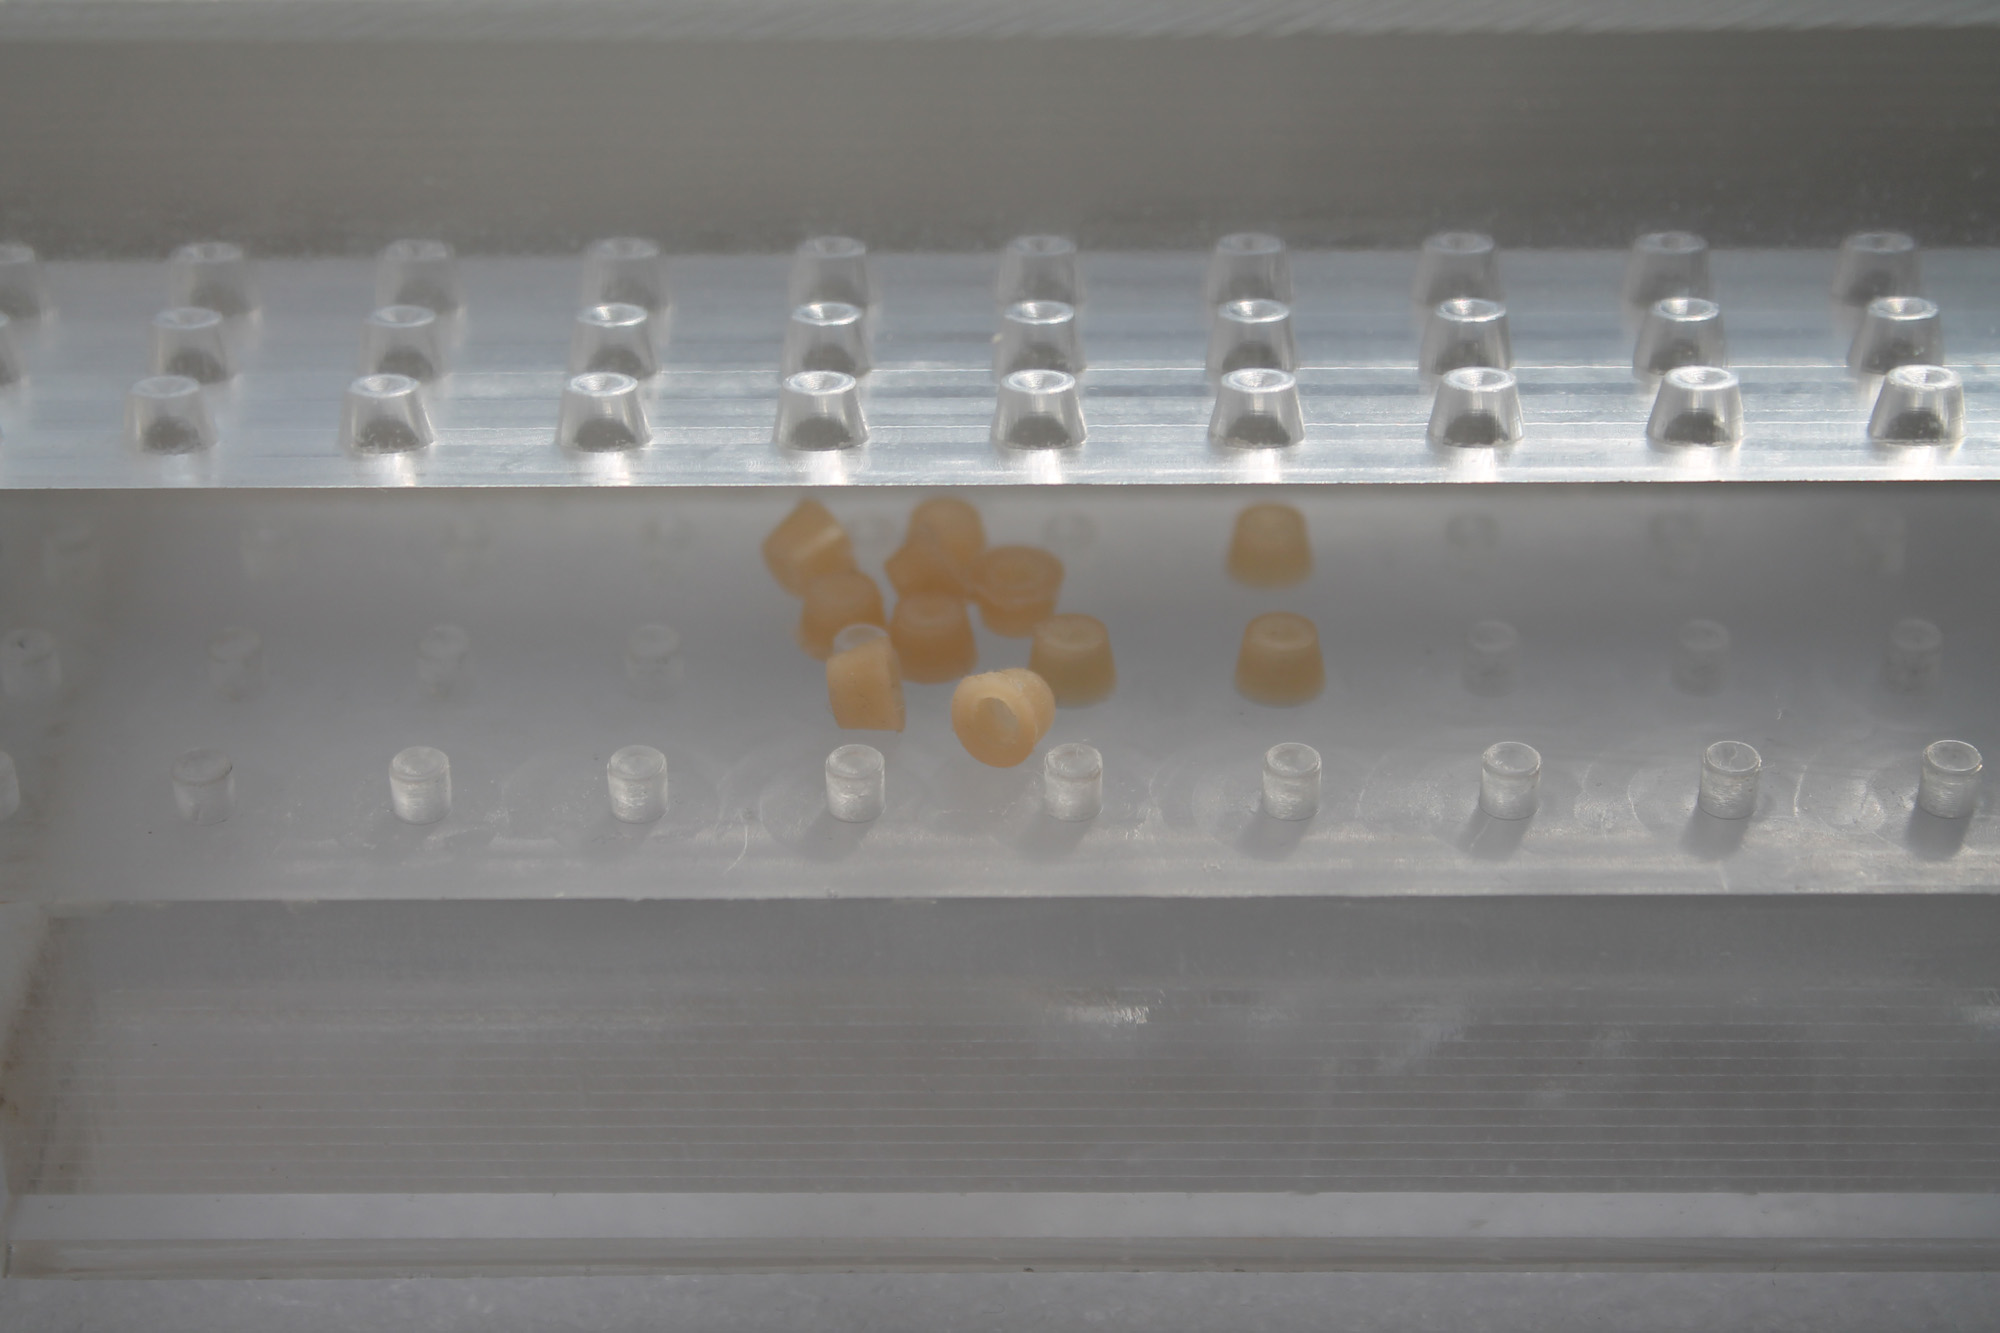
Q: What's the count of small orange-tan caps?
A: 11